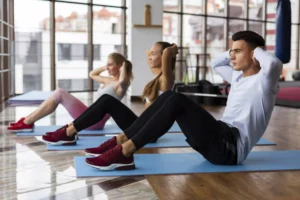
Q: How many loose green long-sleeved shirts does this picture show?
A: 0